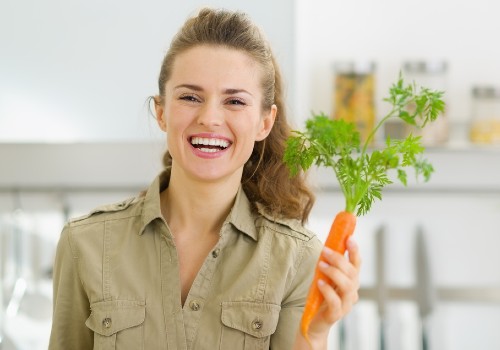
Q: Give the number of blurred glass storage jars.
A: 3